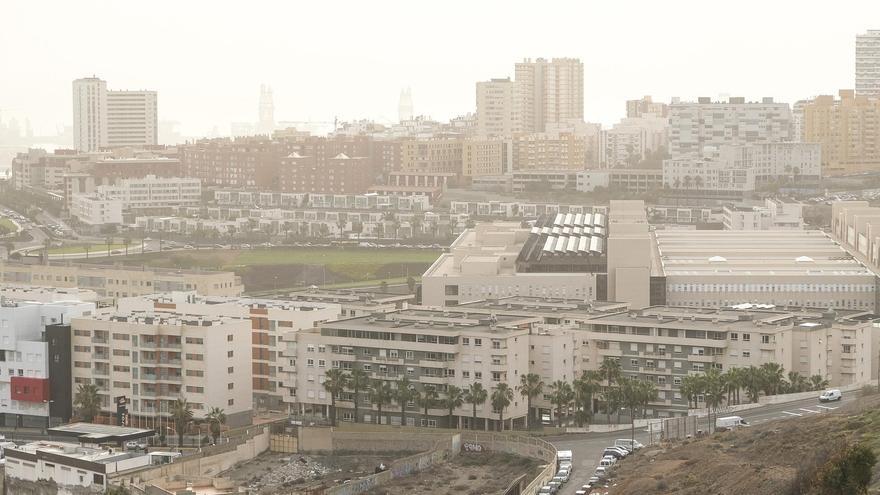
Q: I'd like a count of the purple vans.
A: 0